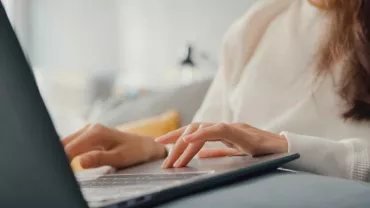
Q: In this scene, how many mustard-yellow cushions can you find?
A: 1